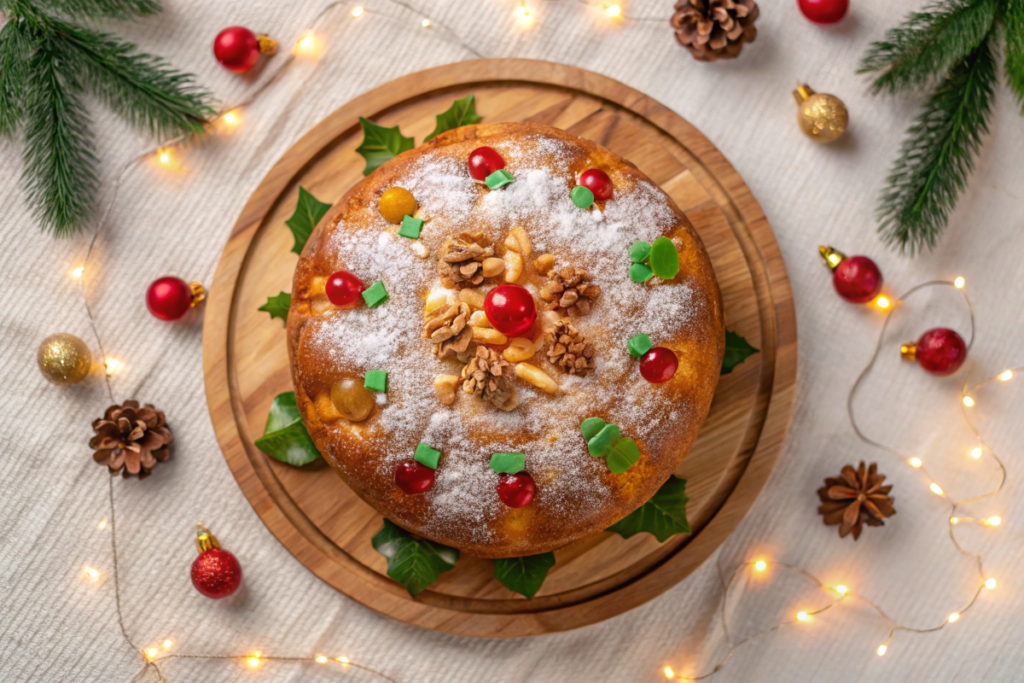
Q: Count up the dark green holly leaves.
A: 9